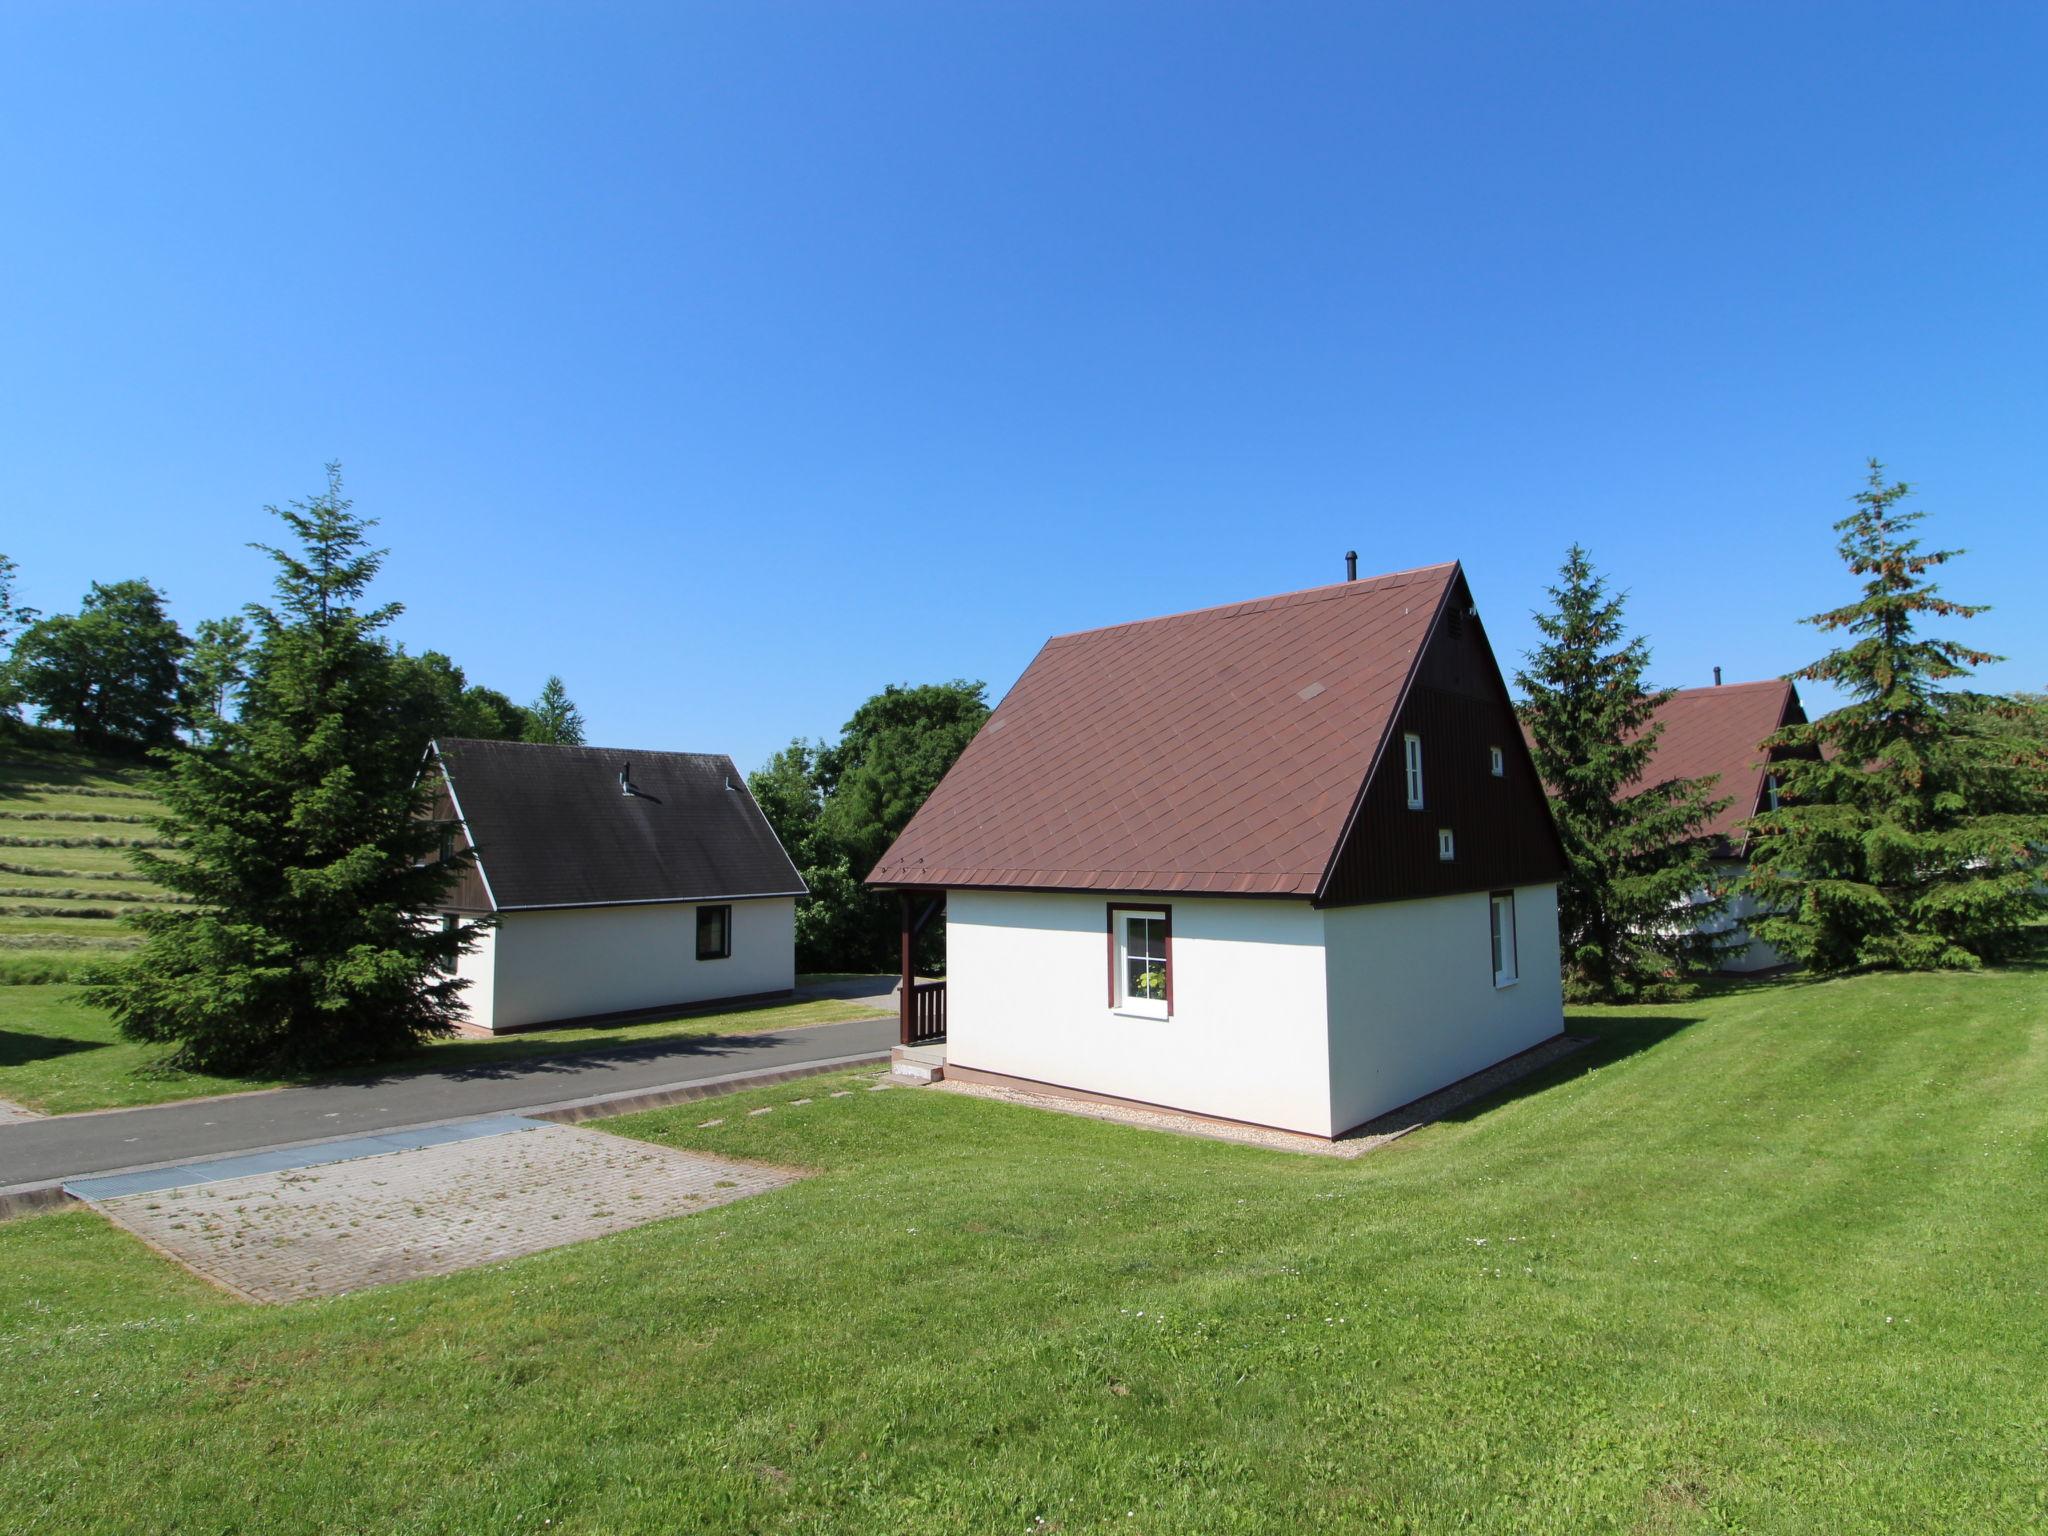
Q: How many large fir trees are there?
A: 3